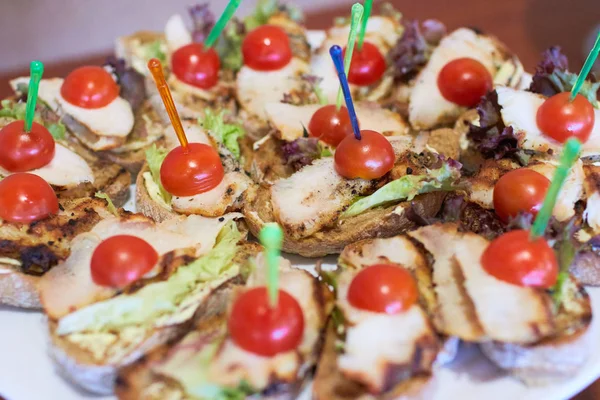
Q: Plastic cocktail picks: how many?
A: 9